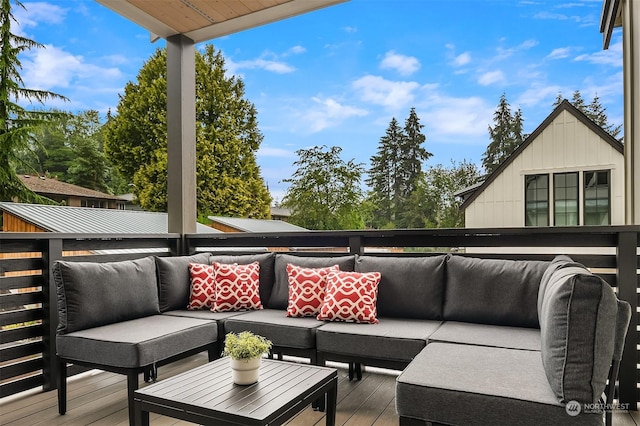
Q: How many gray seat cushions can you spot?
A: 6